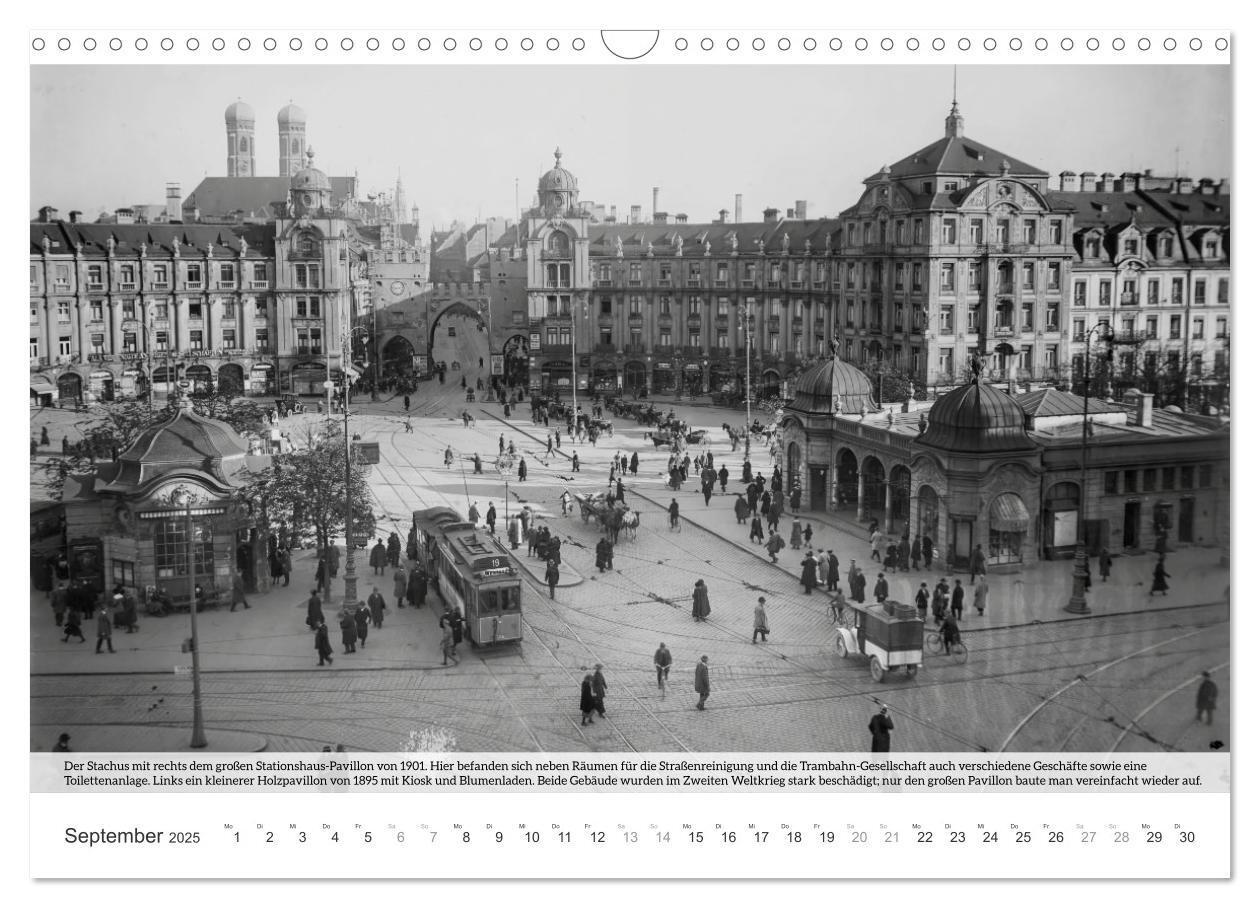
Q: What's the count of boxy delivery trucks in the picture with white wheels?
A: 1